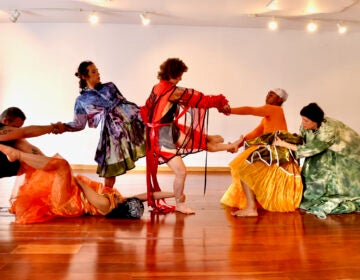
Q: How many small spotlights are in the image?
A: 6